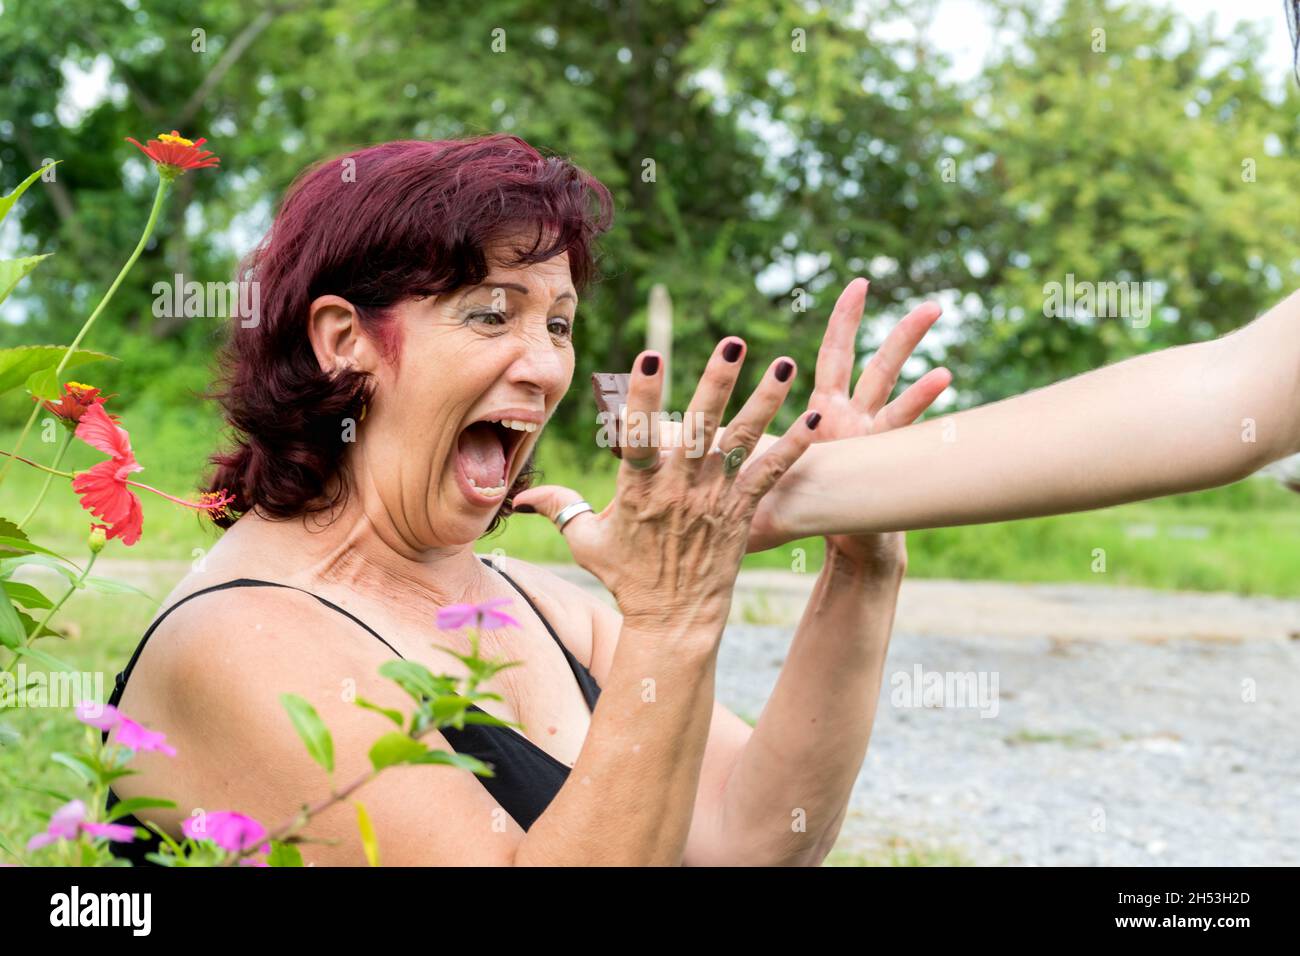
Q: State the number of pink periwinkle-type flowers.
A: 4